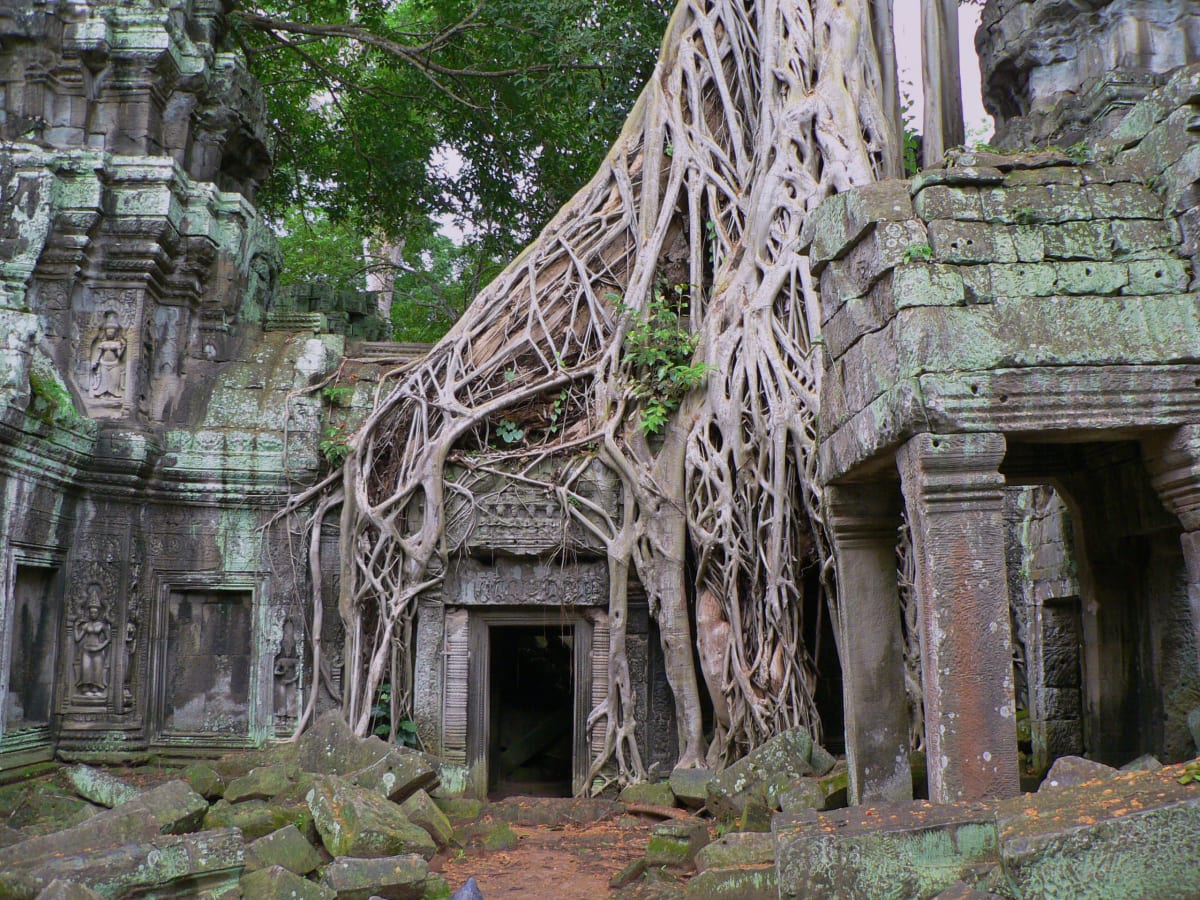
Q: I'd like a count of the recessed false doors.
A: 2